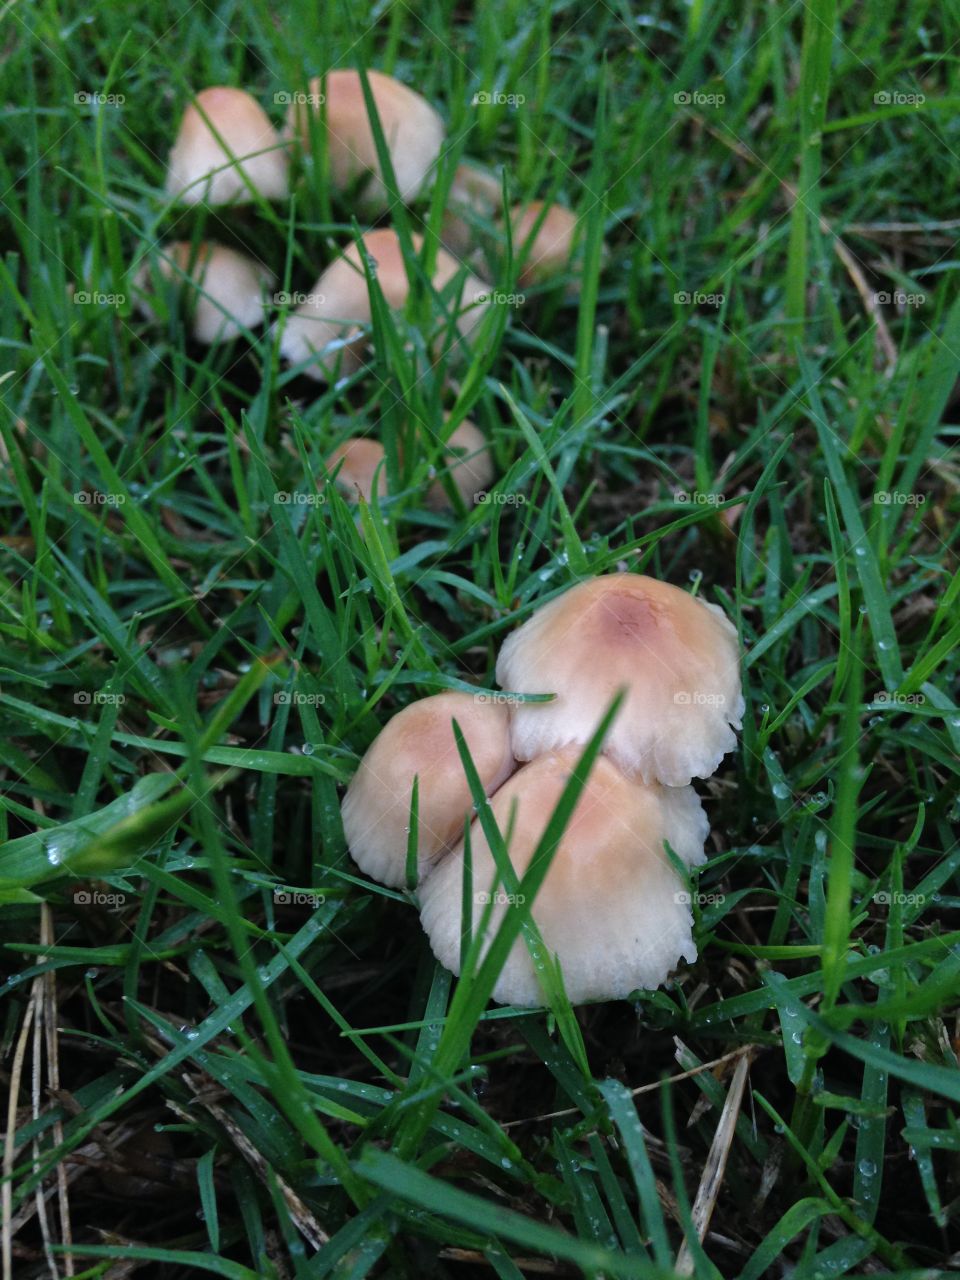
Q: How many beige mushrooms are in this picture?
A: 11